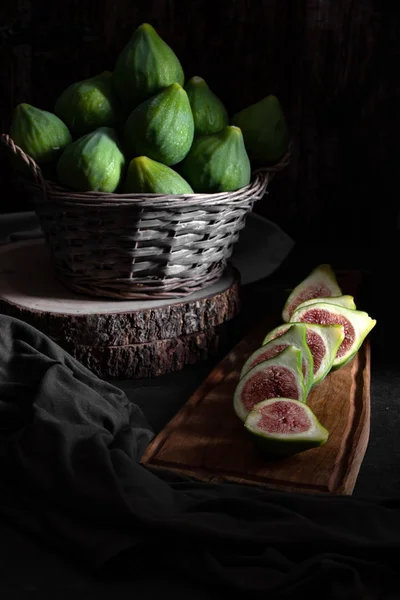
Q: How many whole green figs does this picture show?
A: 9